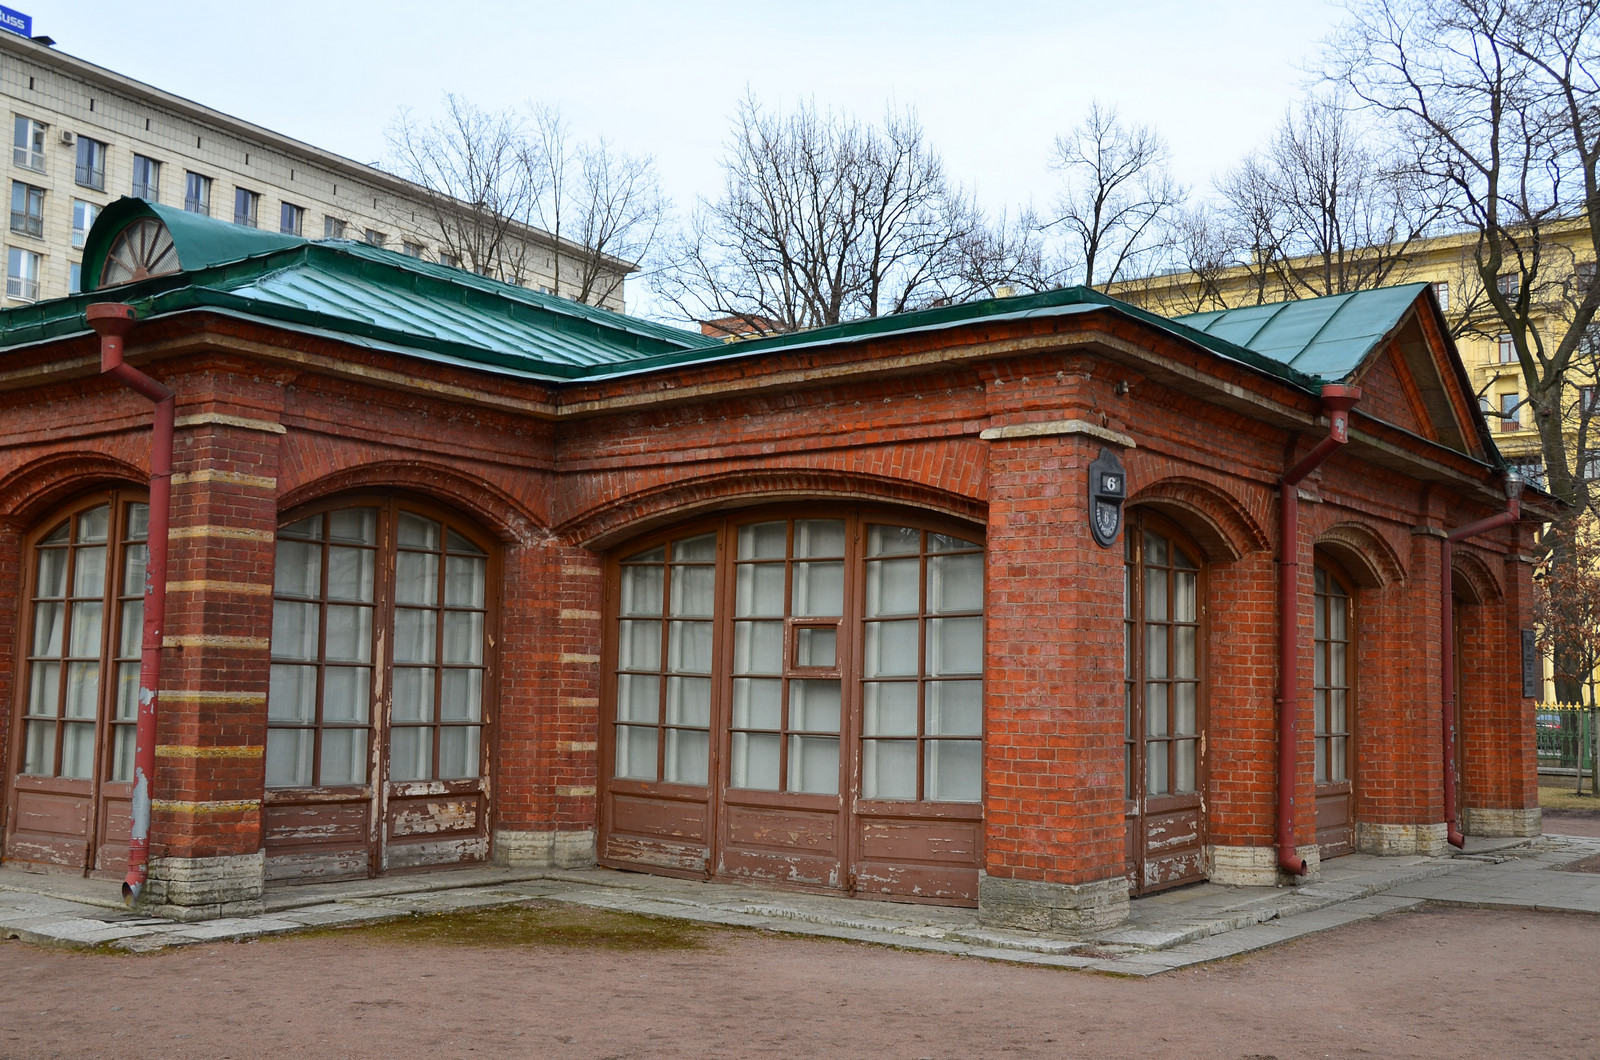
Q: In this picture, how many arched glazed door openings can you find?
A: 6